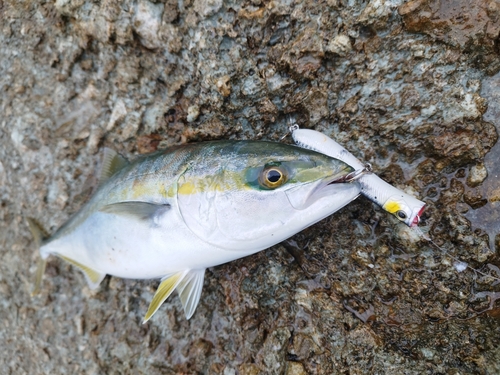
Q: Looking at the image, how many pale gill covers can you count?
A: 1